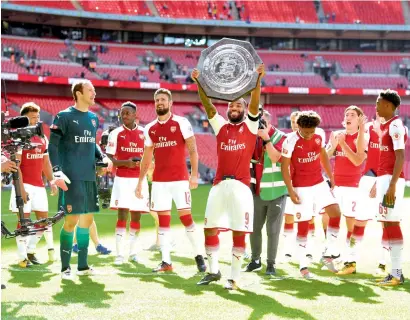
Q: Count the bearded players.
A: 2